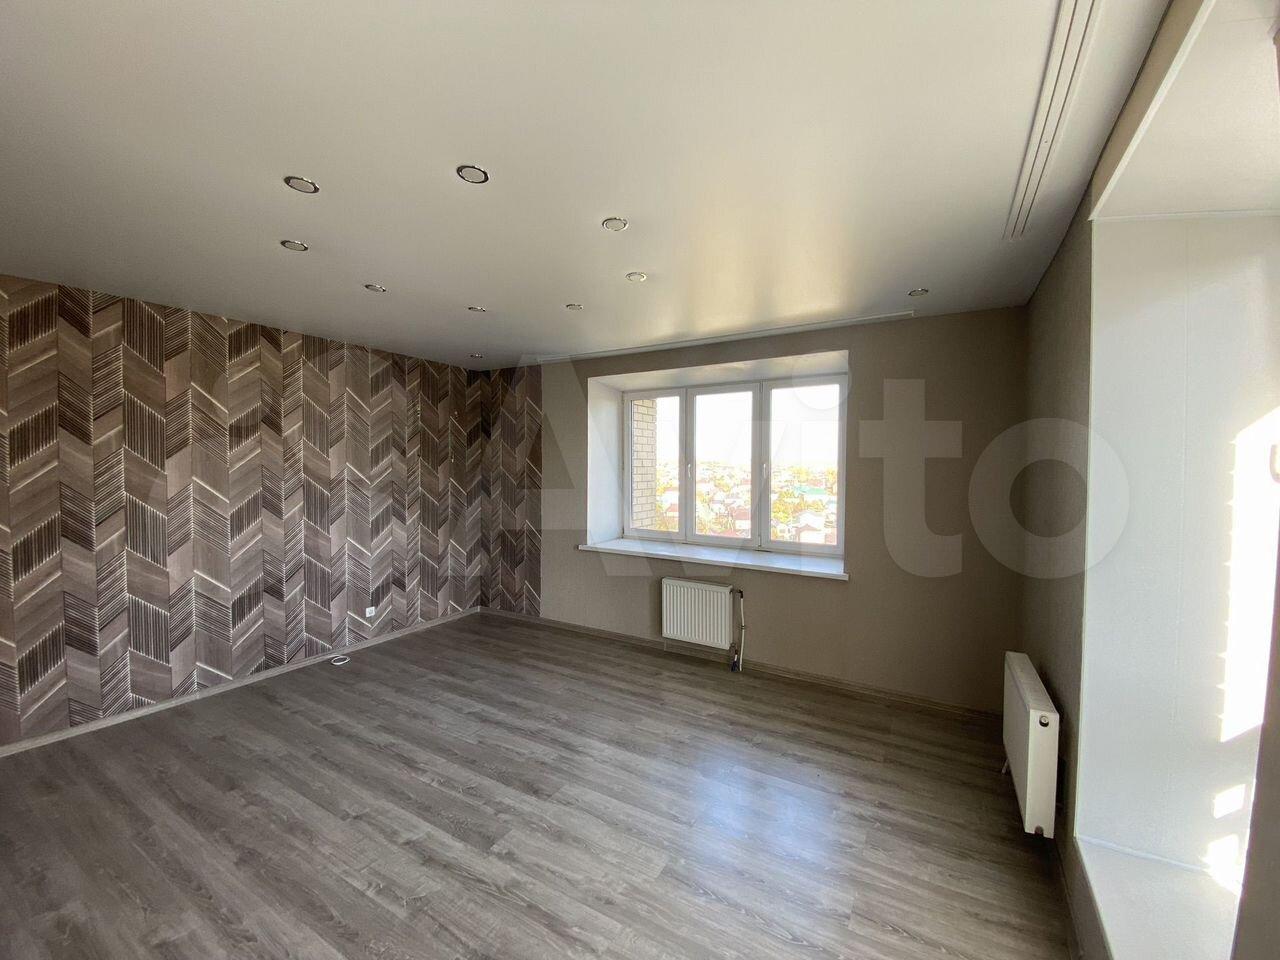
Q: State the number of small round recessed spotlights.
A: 10